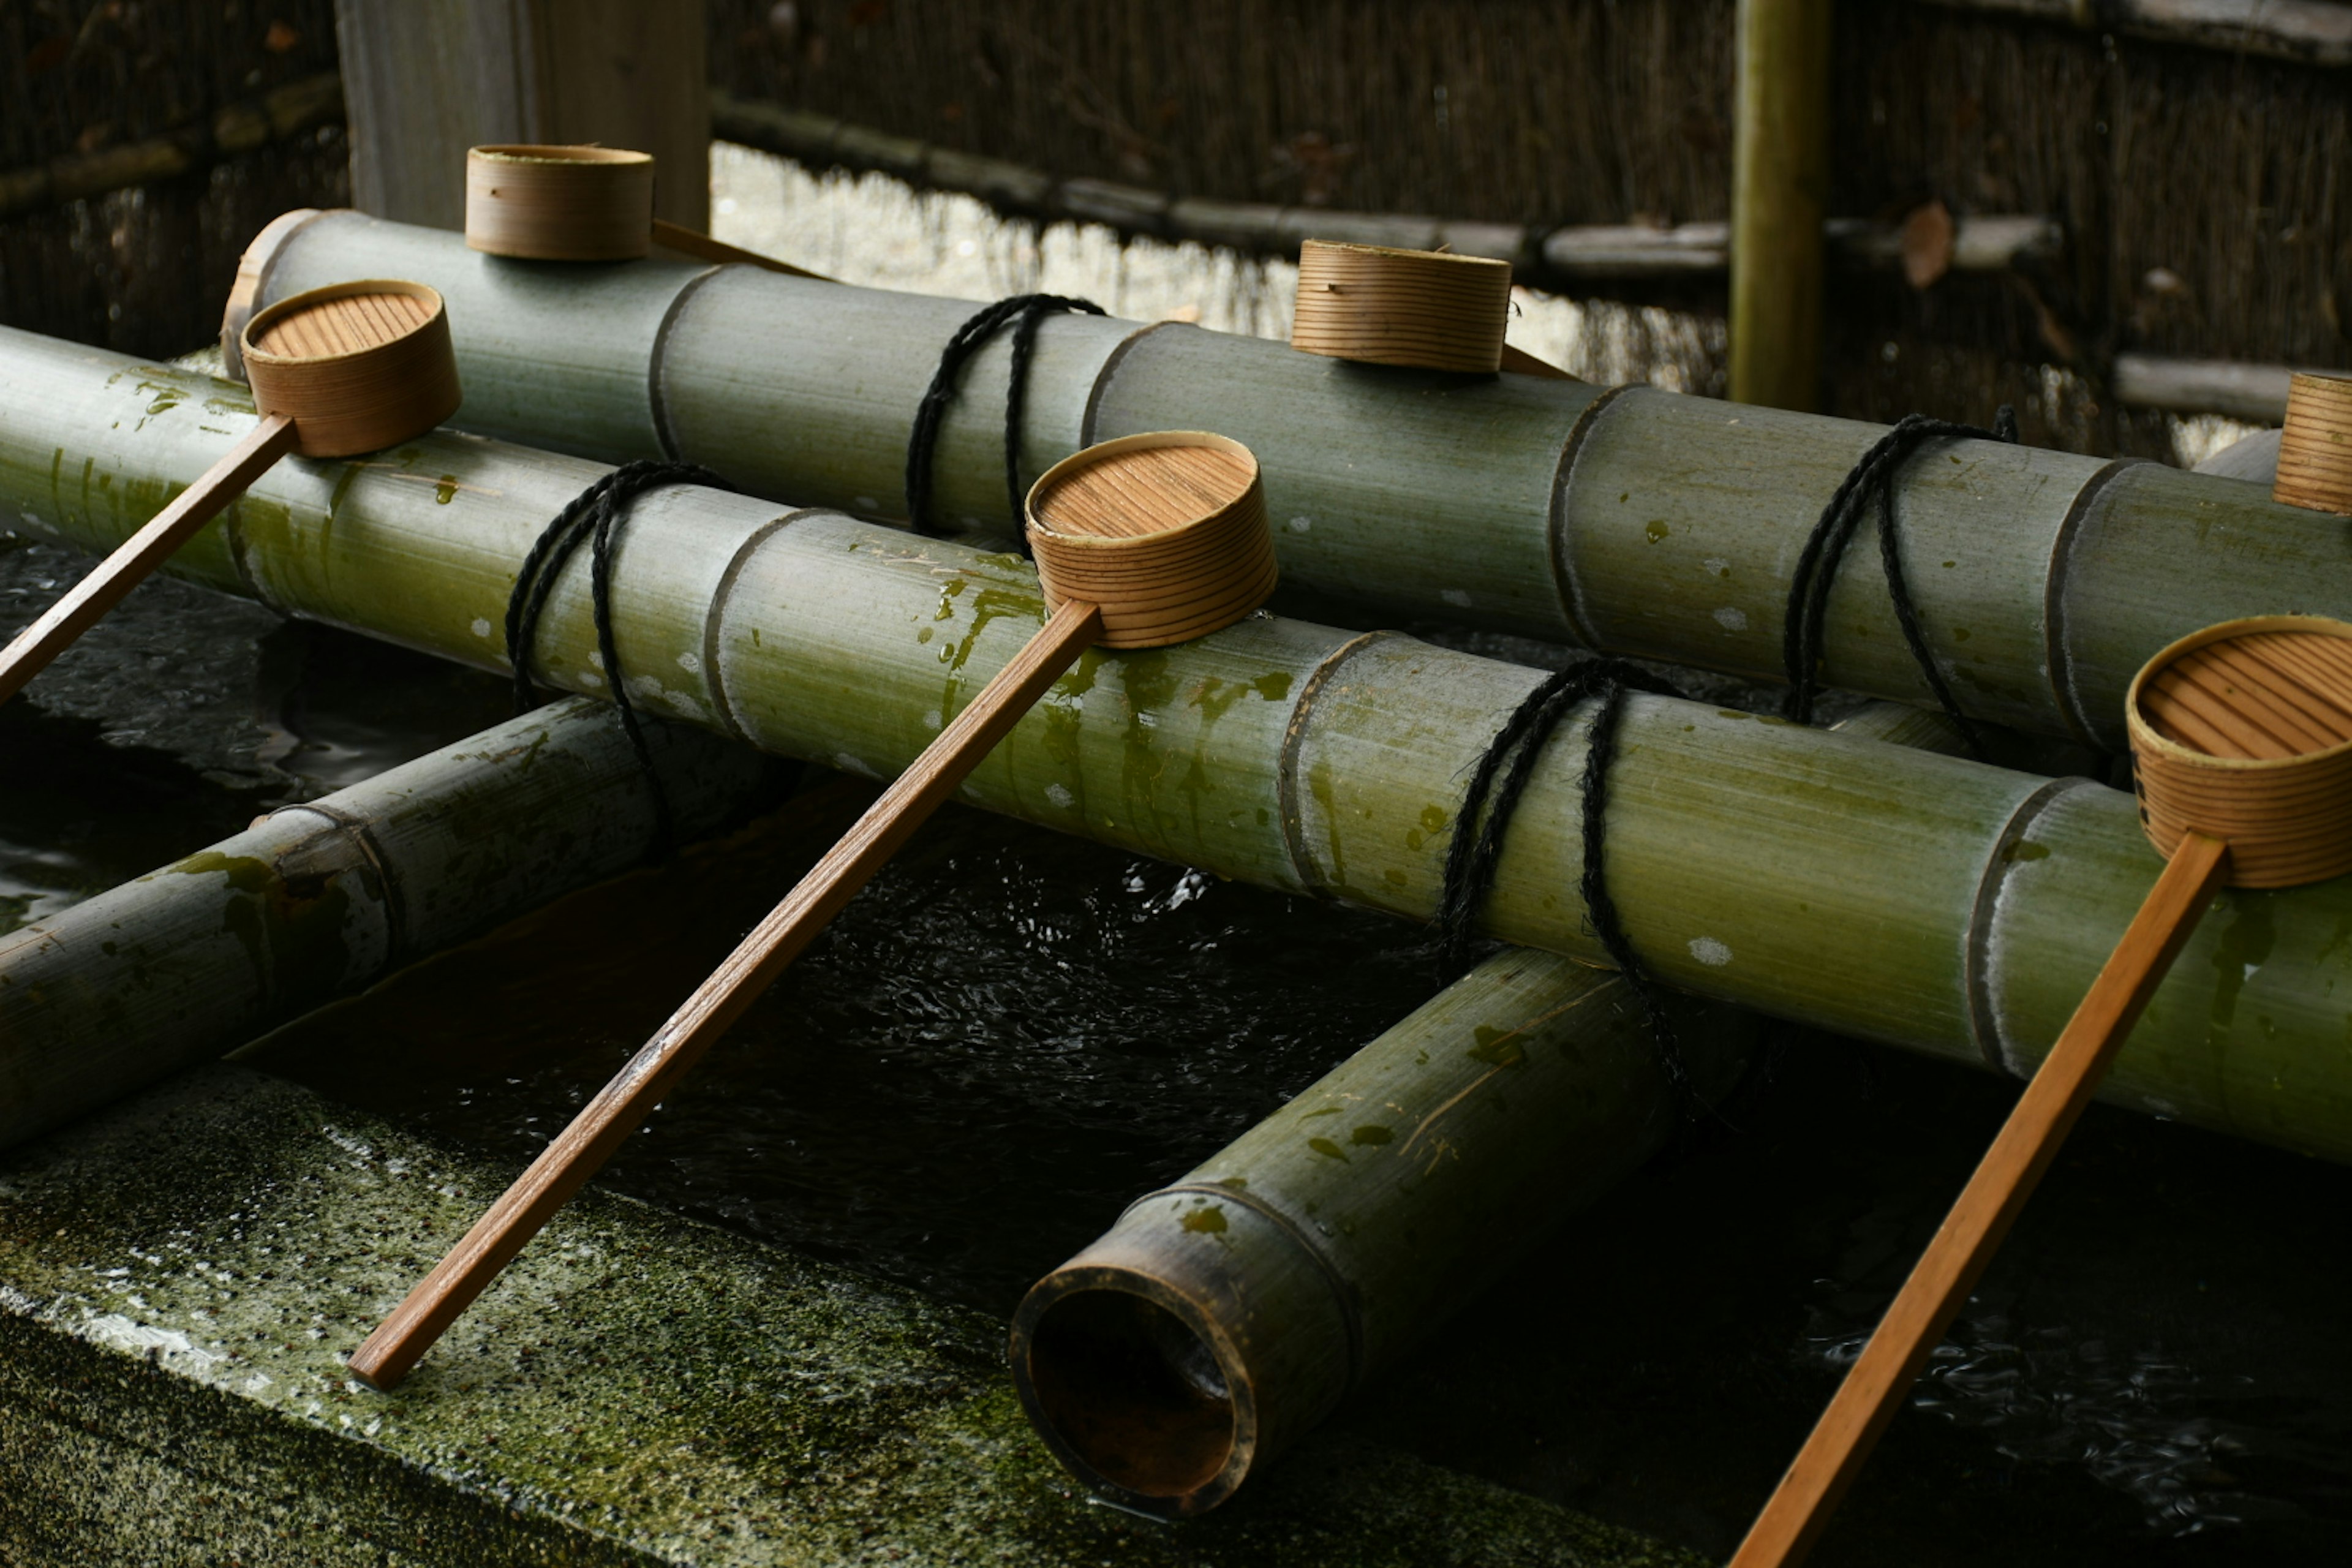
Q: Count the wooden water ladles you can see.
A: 6